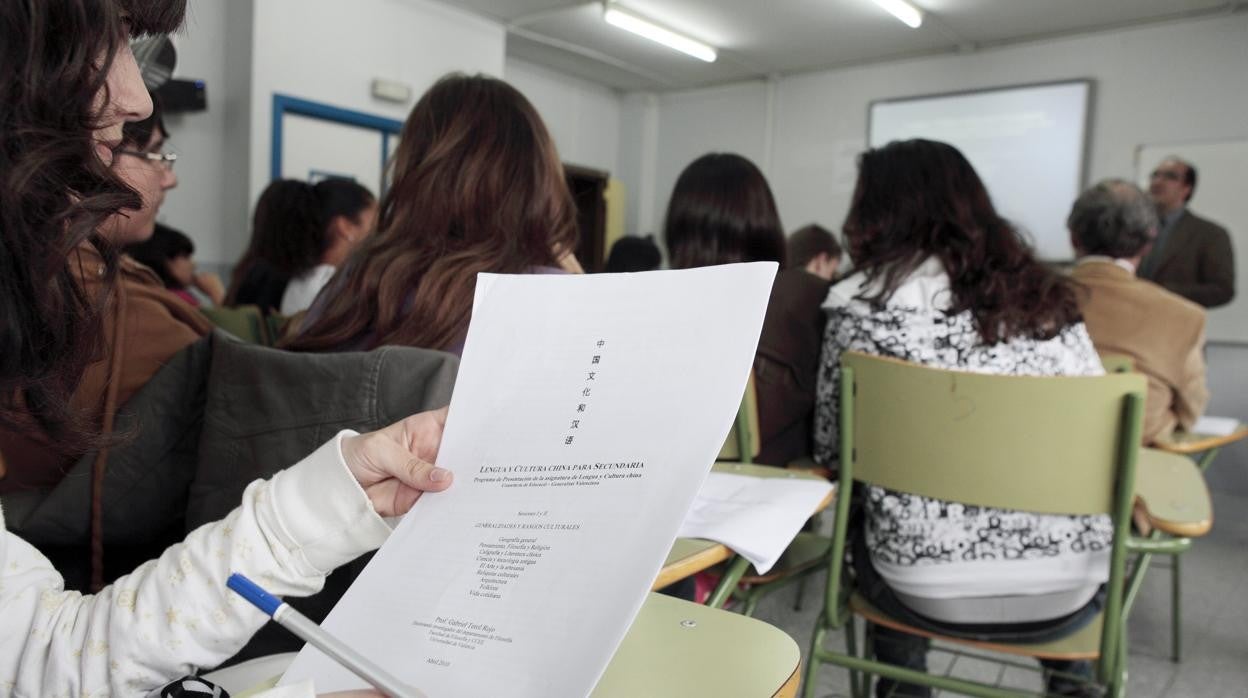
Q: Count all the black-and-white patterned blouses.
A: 1